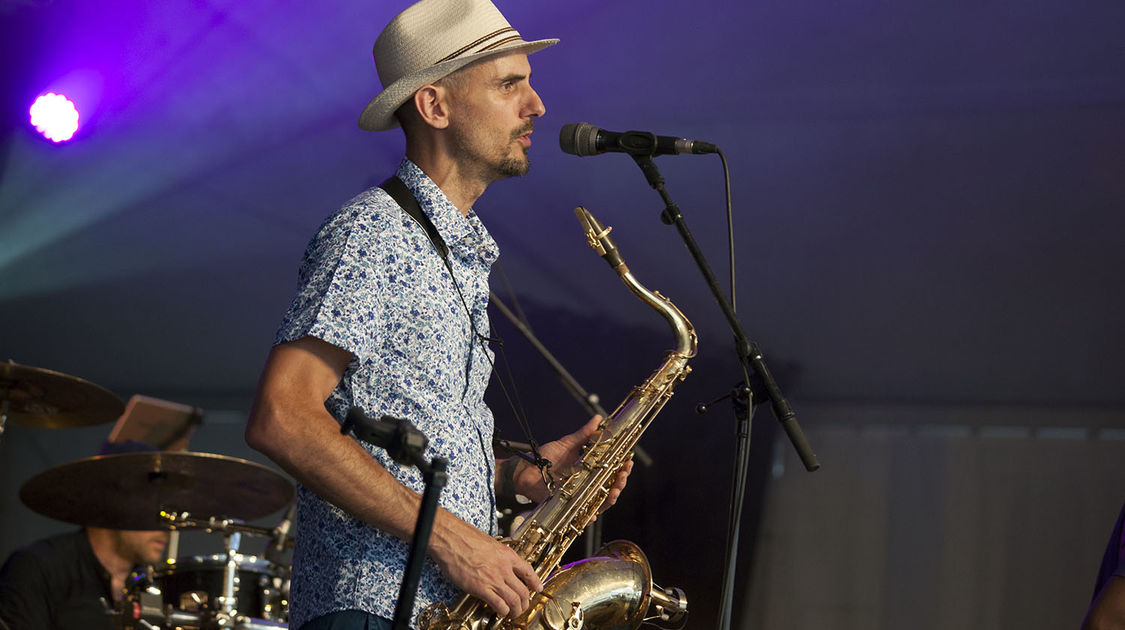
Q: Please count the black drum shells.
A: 1